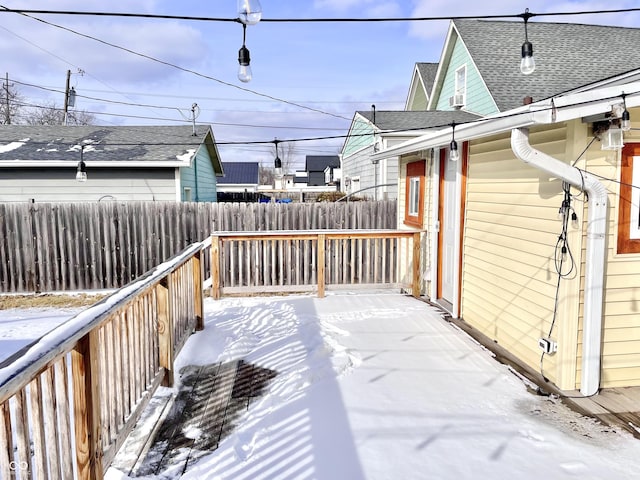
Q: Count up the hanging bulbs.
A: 7